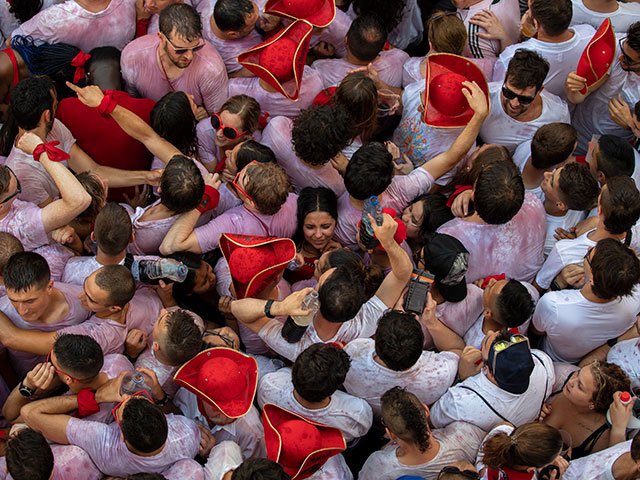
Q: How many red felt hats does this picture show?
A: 7